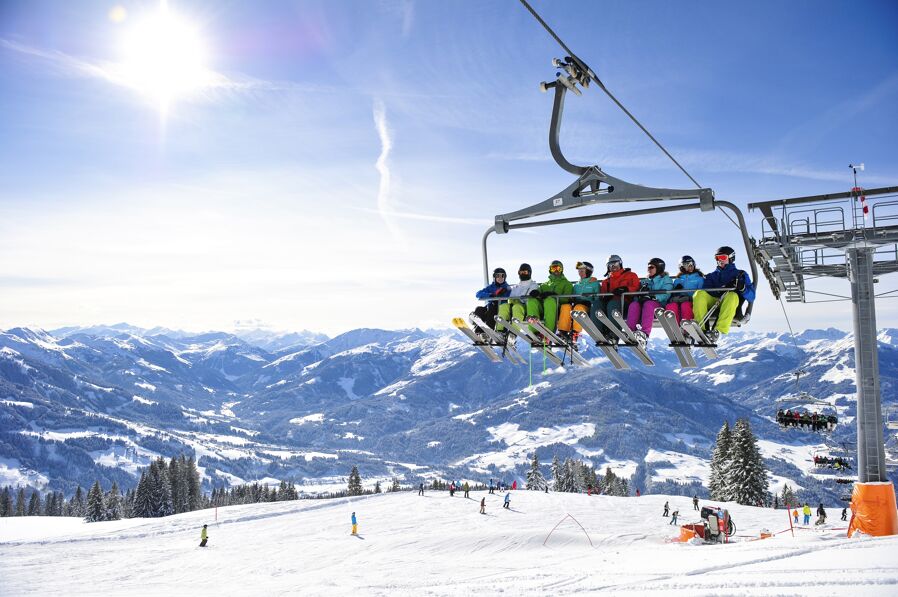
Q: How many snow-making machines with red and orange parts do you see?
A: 1